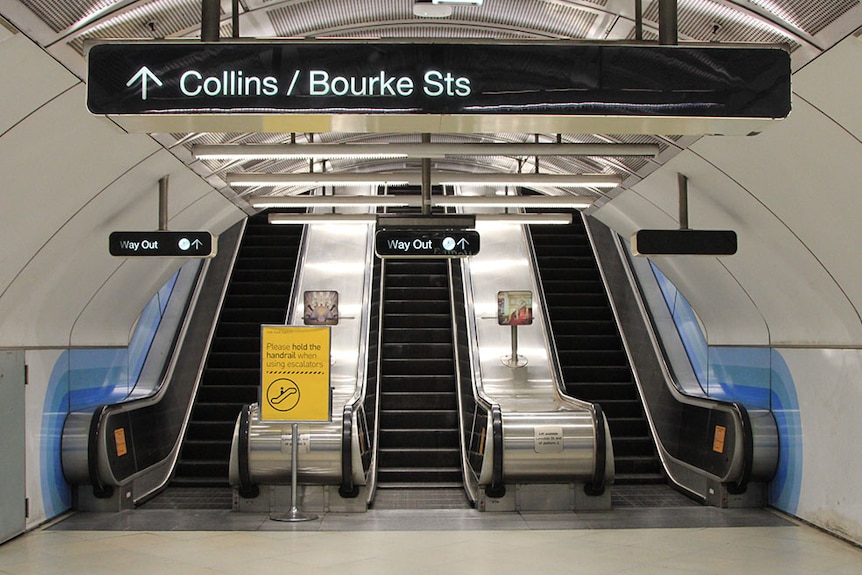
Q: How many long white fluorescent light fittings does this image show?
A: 4